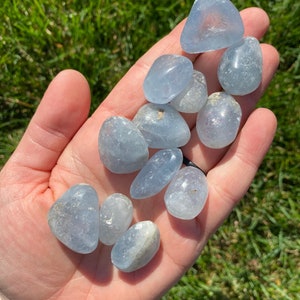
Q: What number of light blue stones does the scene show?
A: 12